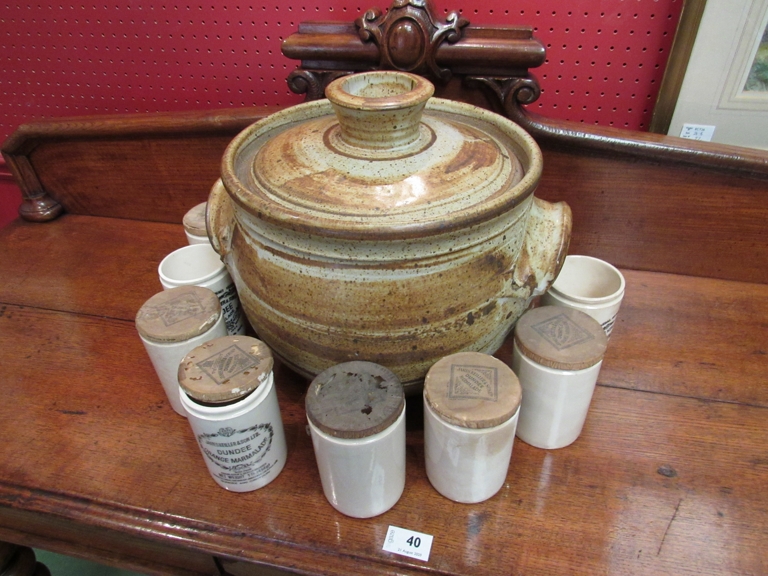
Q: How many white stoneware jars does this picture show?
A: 8